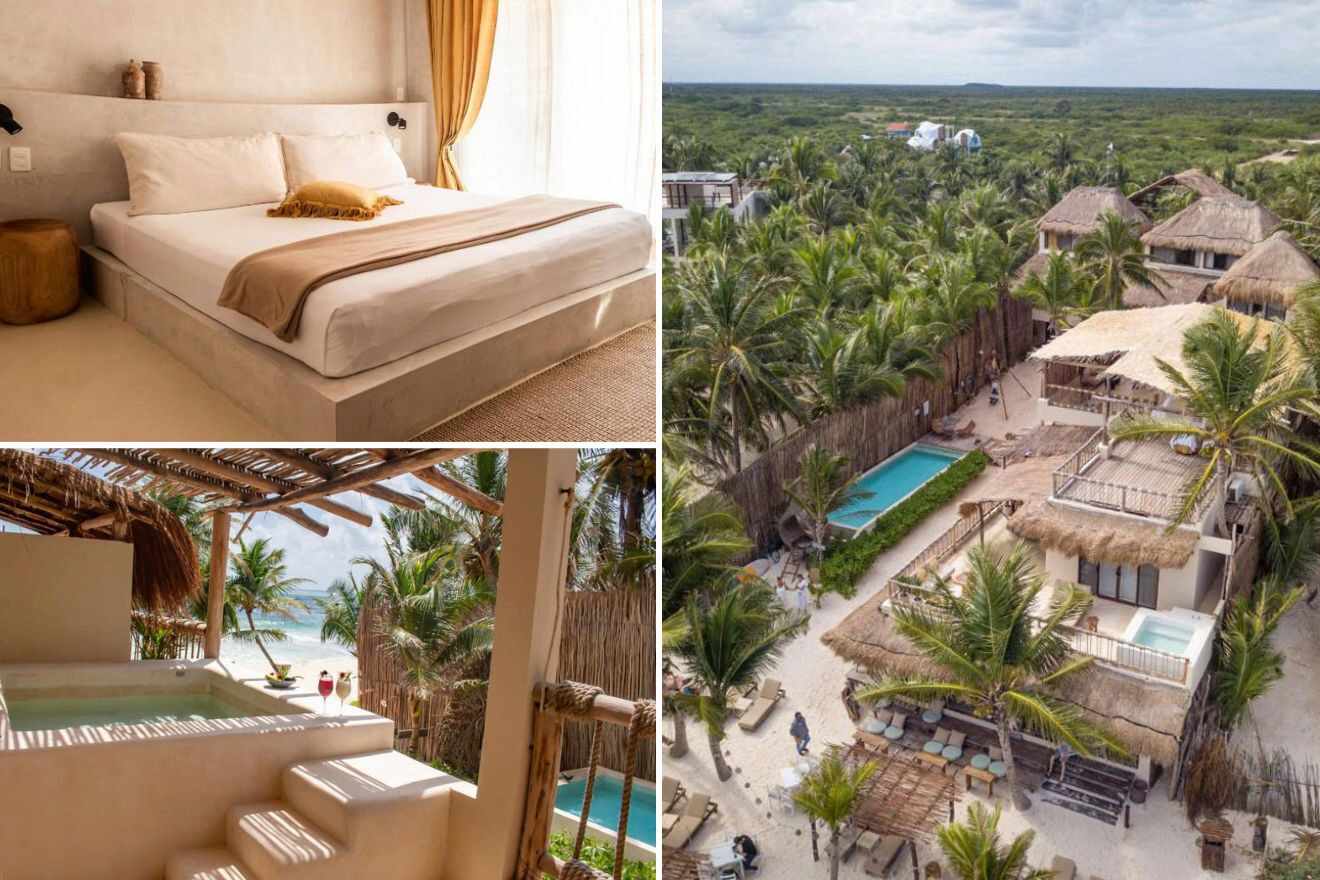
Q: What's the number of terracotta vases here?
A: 2